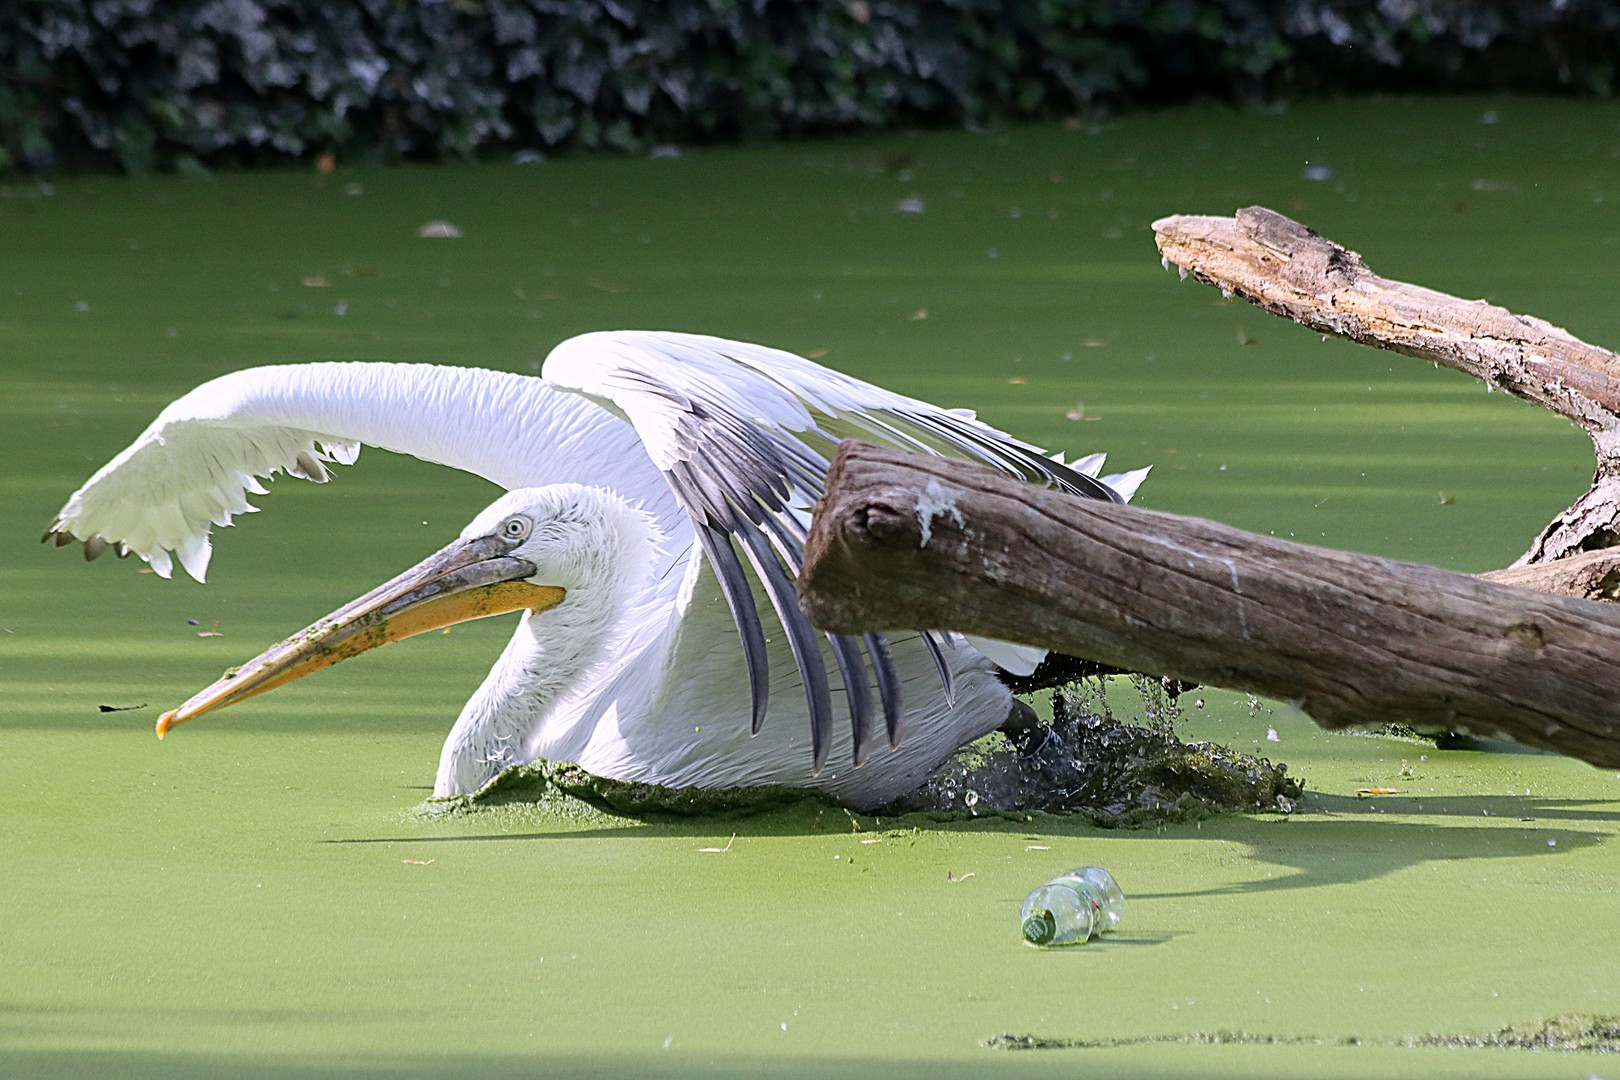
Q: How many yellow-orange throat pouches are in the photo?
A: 1